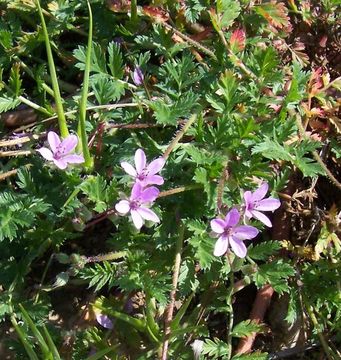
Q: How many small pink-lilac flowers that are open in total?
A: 5